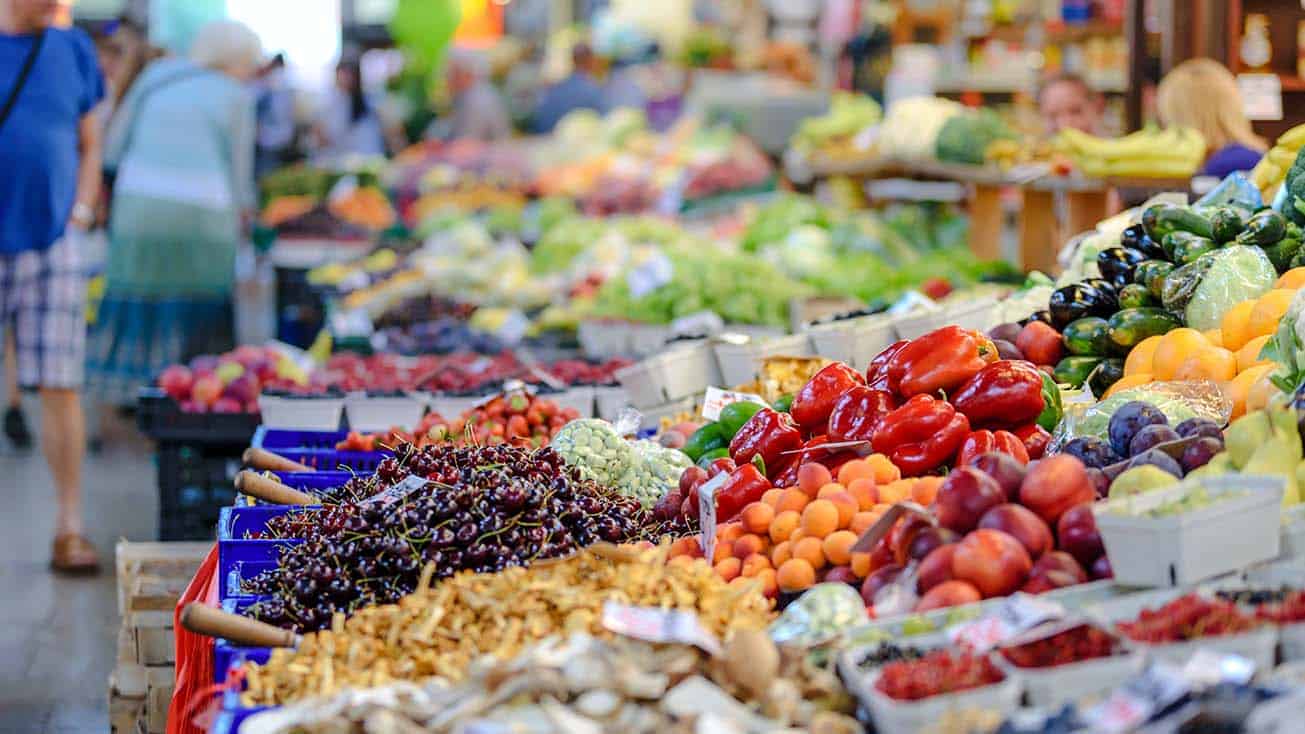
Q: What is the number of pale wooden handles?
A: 3